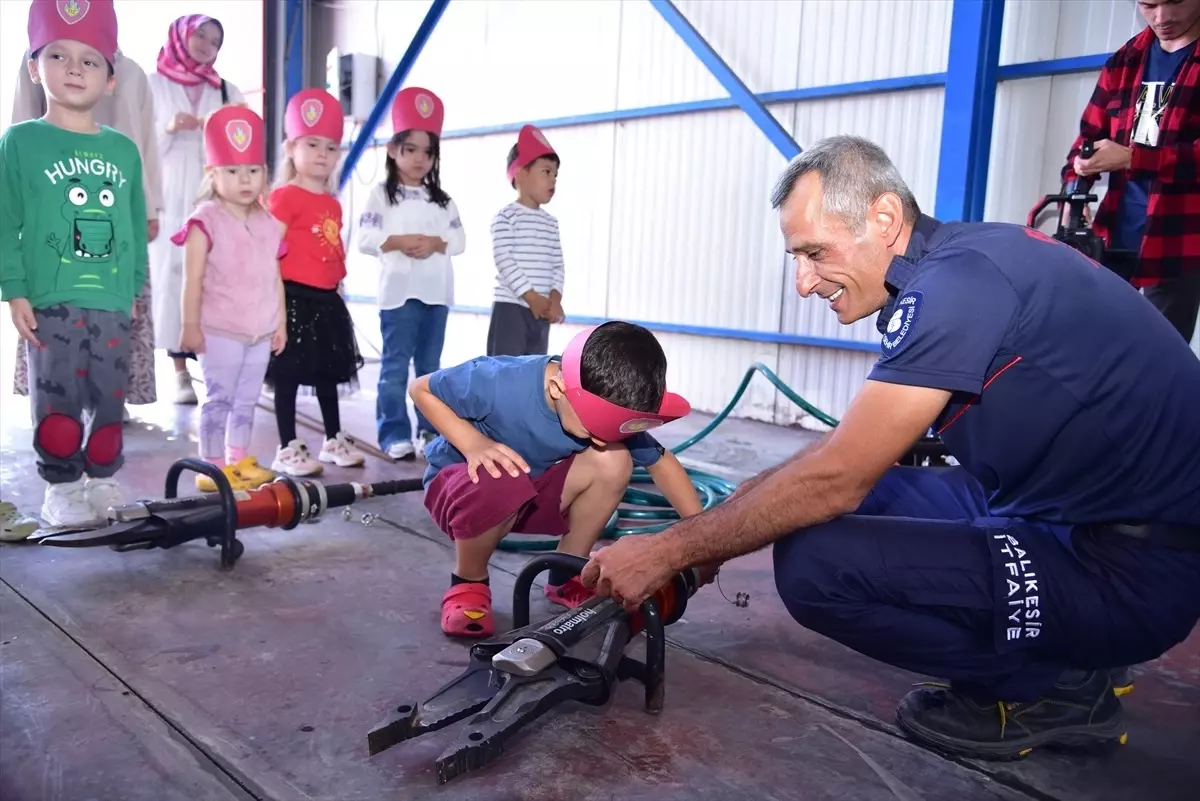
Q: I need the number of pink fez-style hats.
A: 6